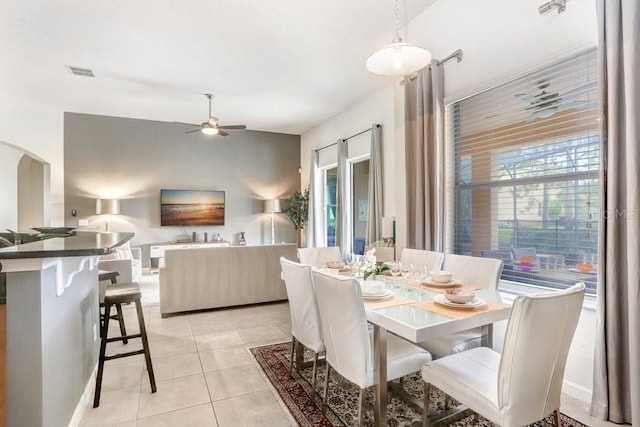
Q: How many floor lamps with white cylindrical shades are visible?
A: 2